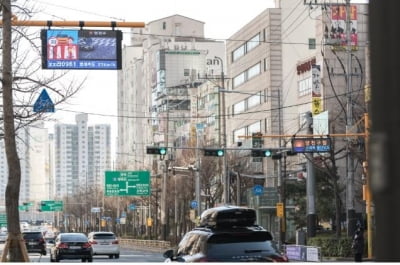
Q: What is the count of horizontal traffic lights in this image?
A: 3